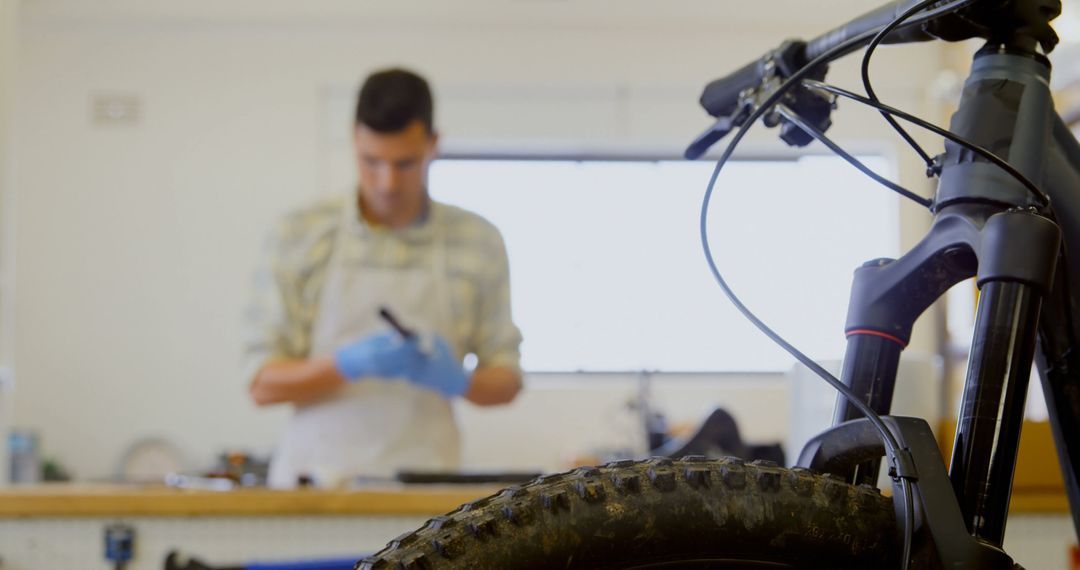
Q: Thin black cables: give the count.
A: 4